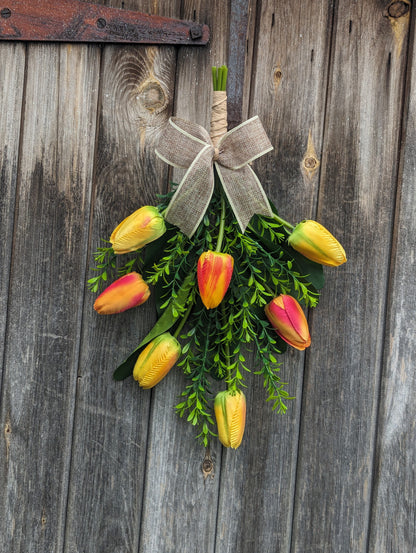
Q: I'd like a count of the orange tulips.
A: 3